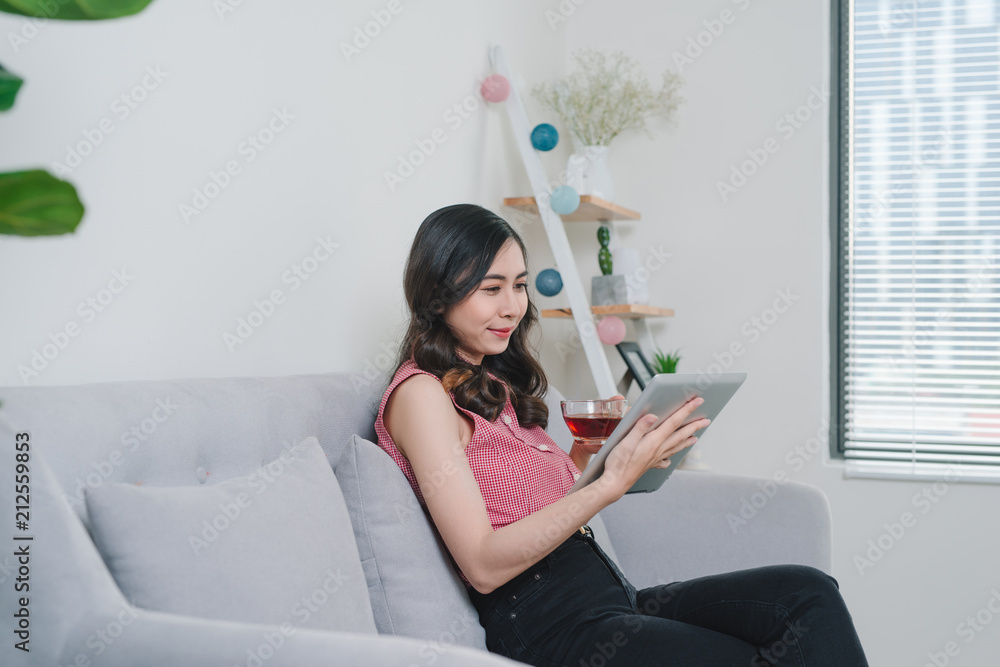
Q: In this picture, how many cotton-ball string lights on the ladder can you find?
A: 5